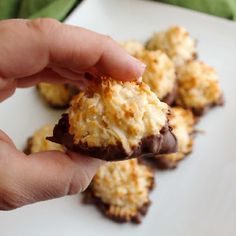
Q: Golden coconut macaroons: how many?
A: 9